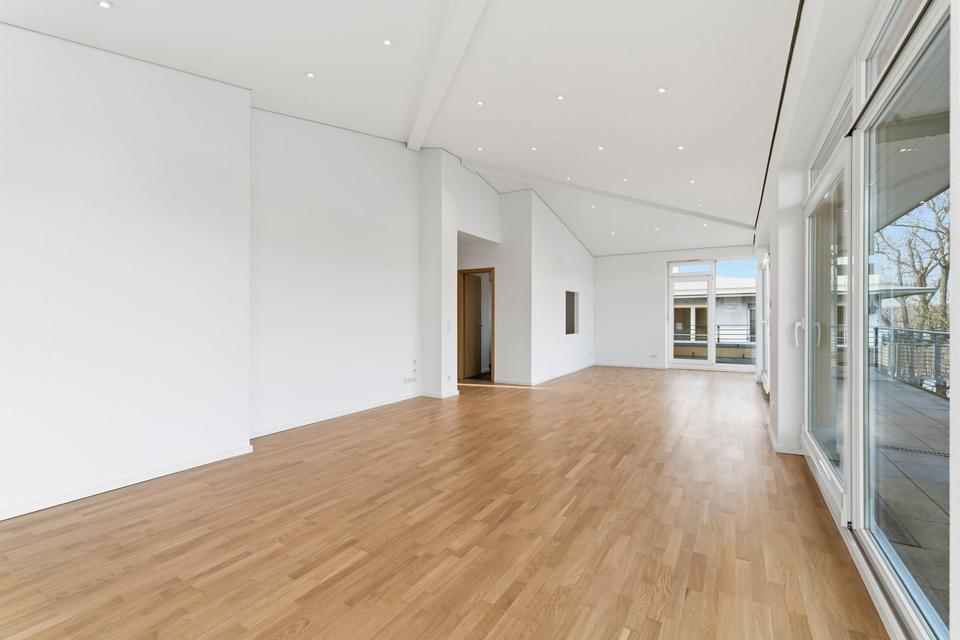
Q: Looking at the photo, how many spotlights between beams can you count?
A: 11